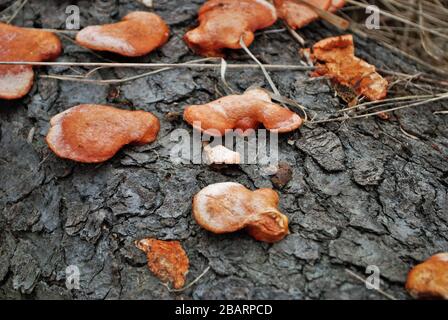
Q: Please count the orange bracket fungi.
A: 10